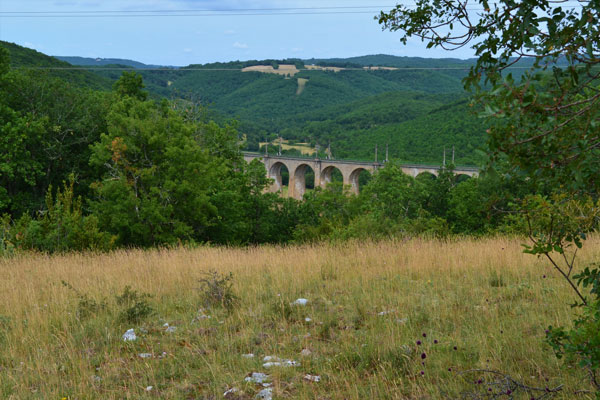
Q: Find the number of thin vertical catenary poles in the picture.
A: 8